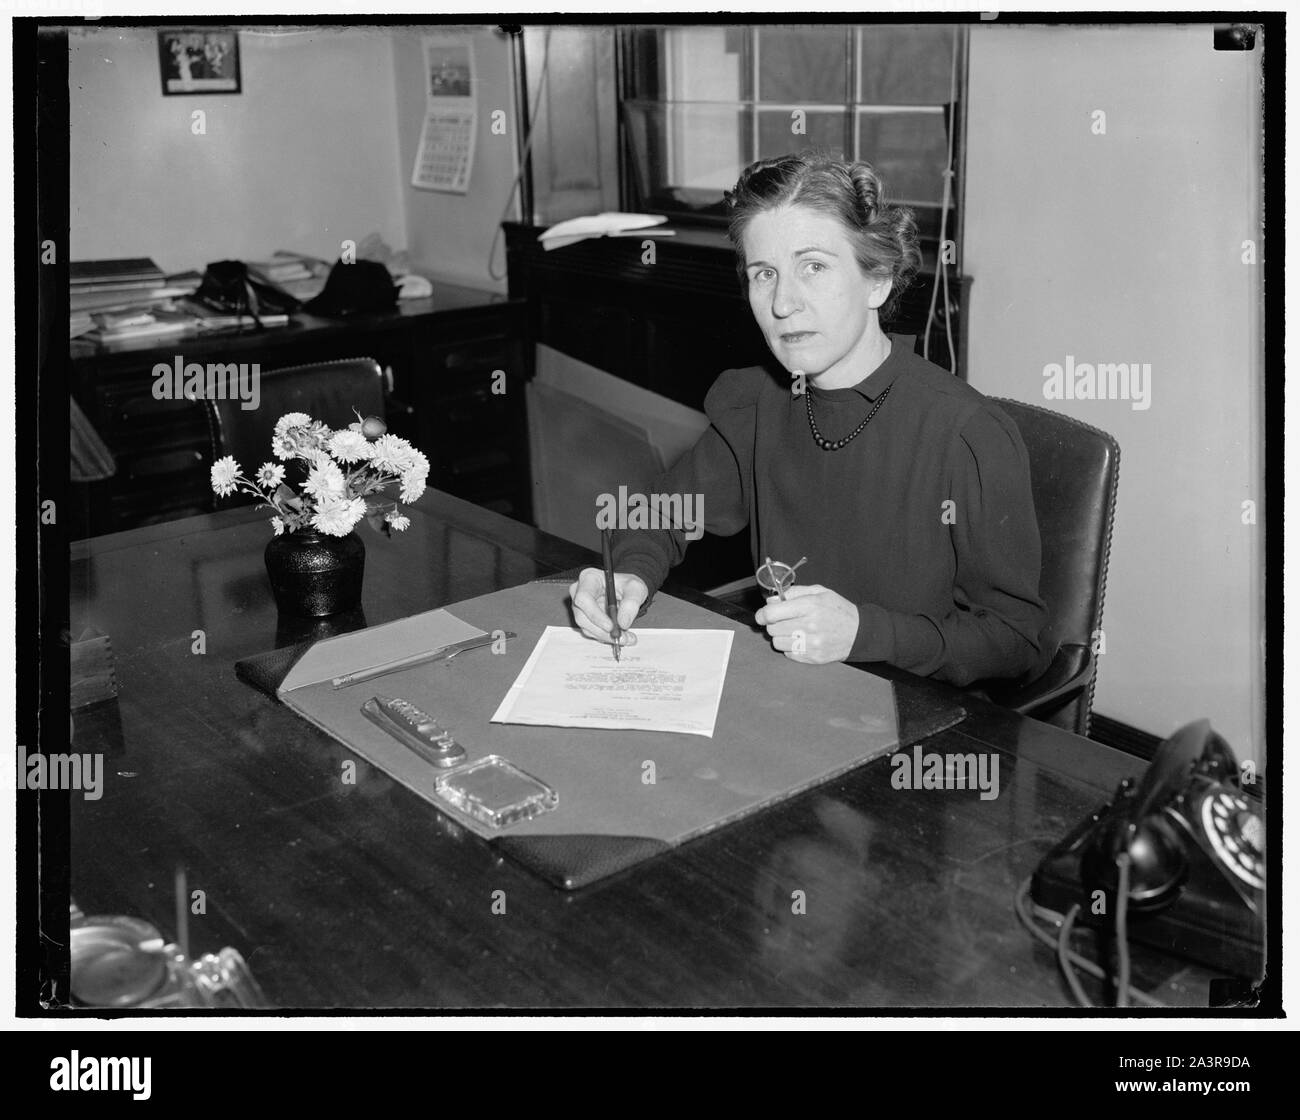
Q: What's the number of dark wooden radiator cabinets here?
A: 1